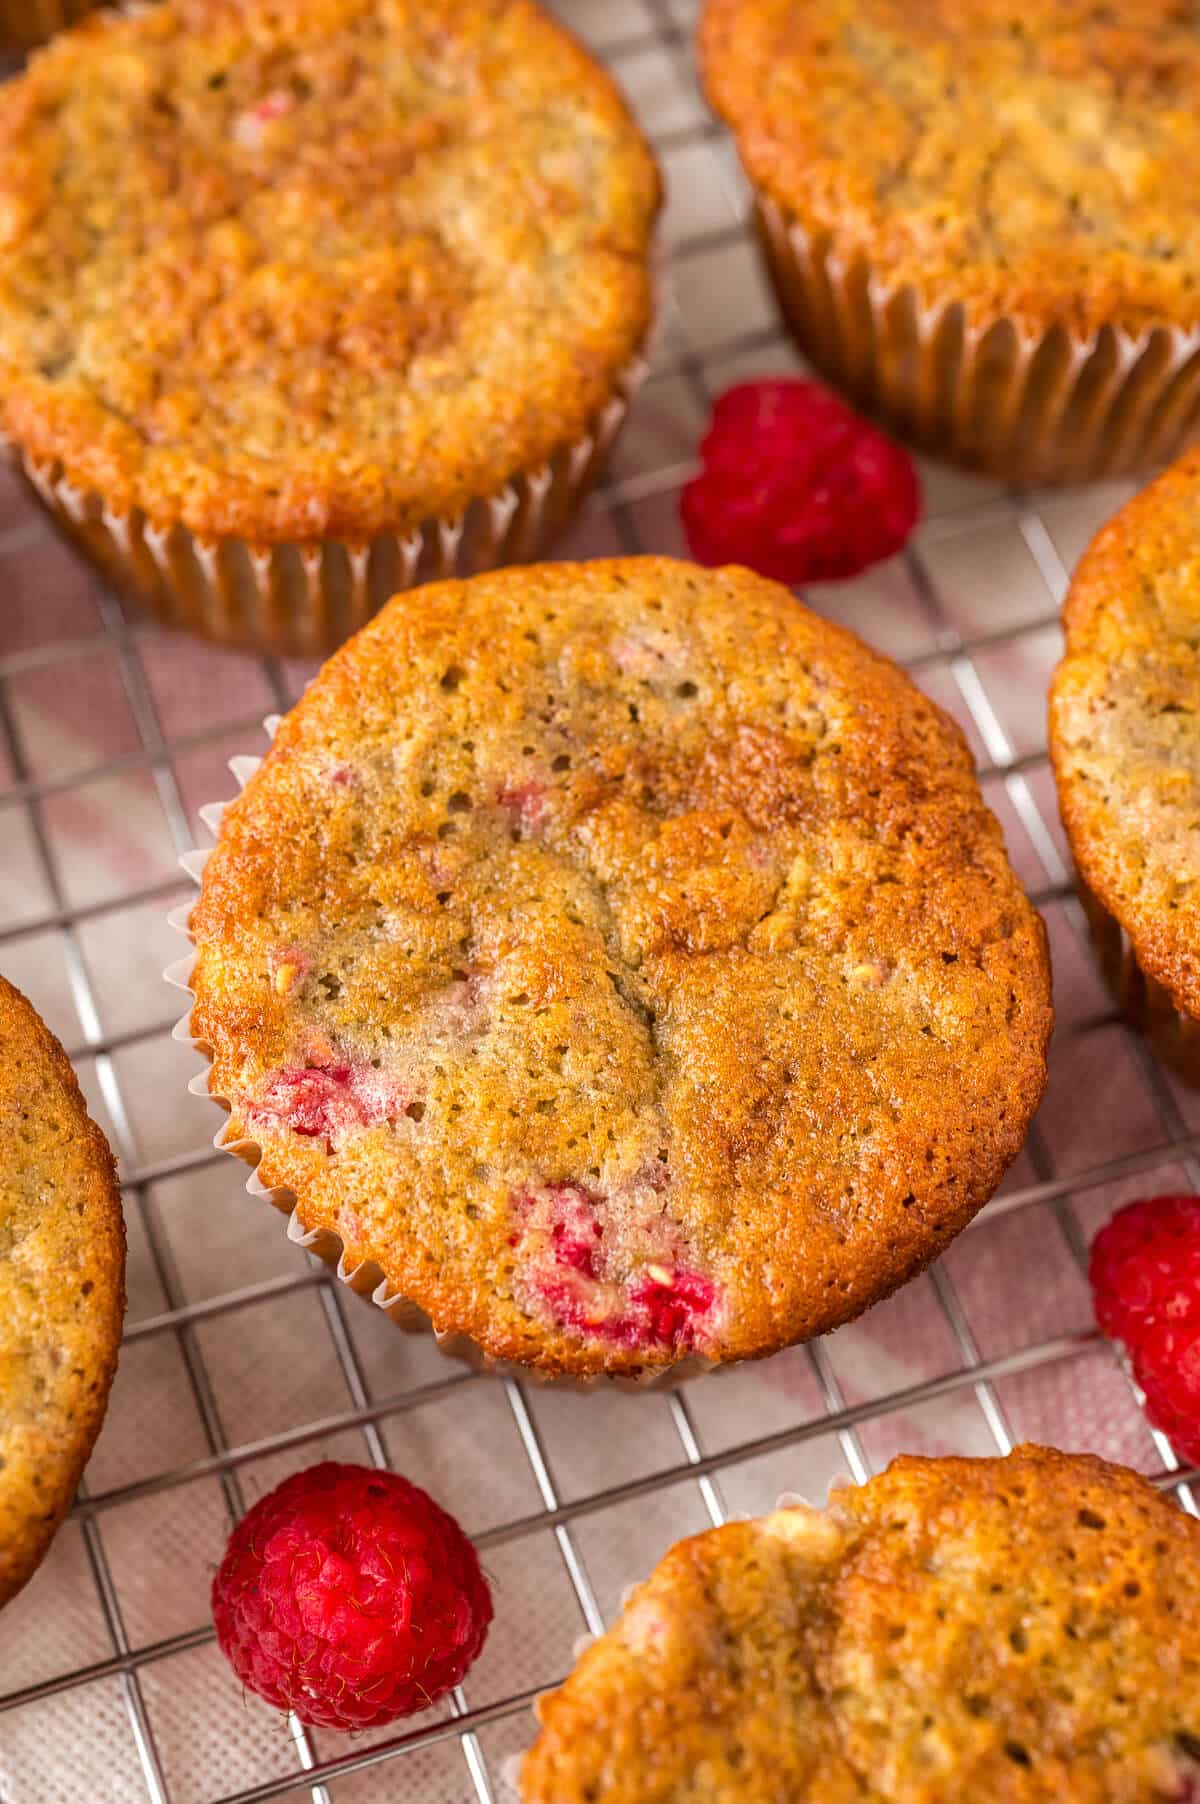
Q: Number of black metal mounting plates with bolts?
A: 0